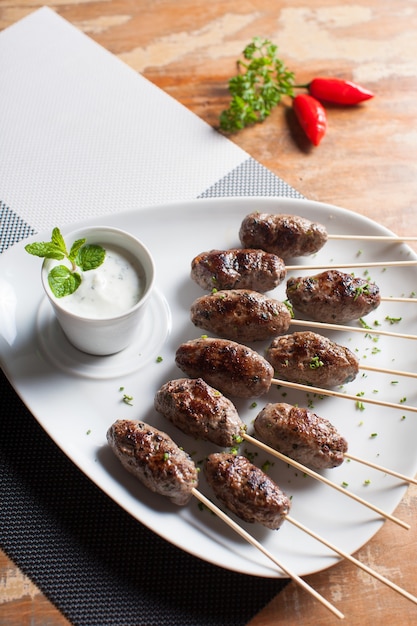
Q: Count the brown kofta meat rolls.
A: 10